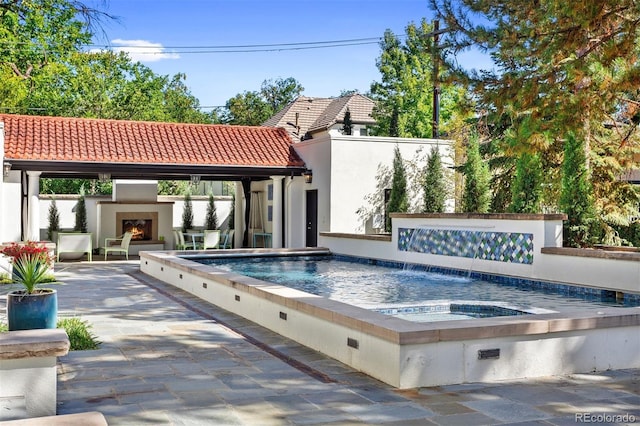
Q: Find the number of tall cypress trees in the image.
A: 5